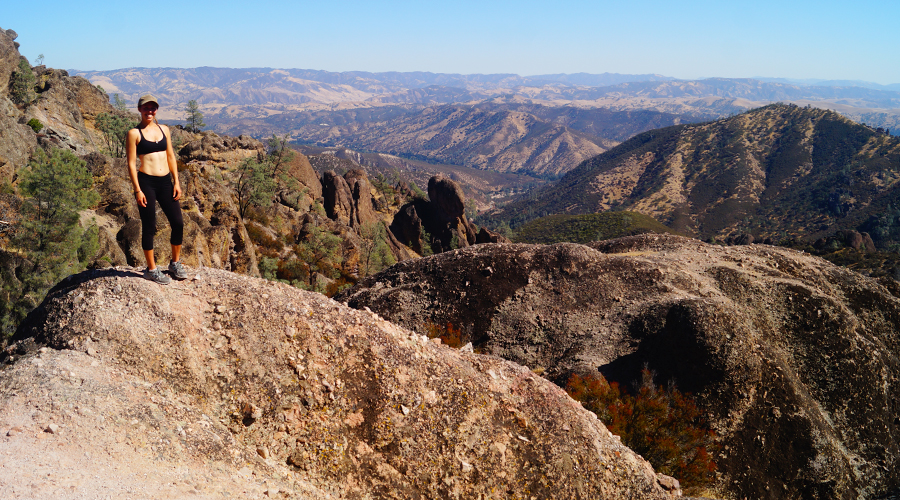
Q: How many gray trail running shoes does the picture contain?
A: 2